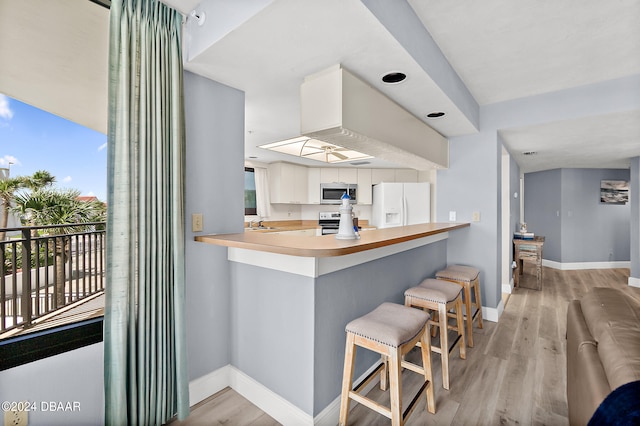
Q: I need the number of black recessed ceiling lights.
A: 2